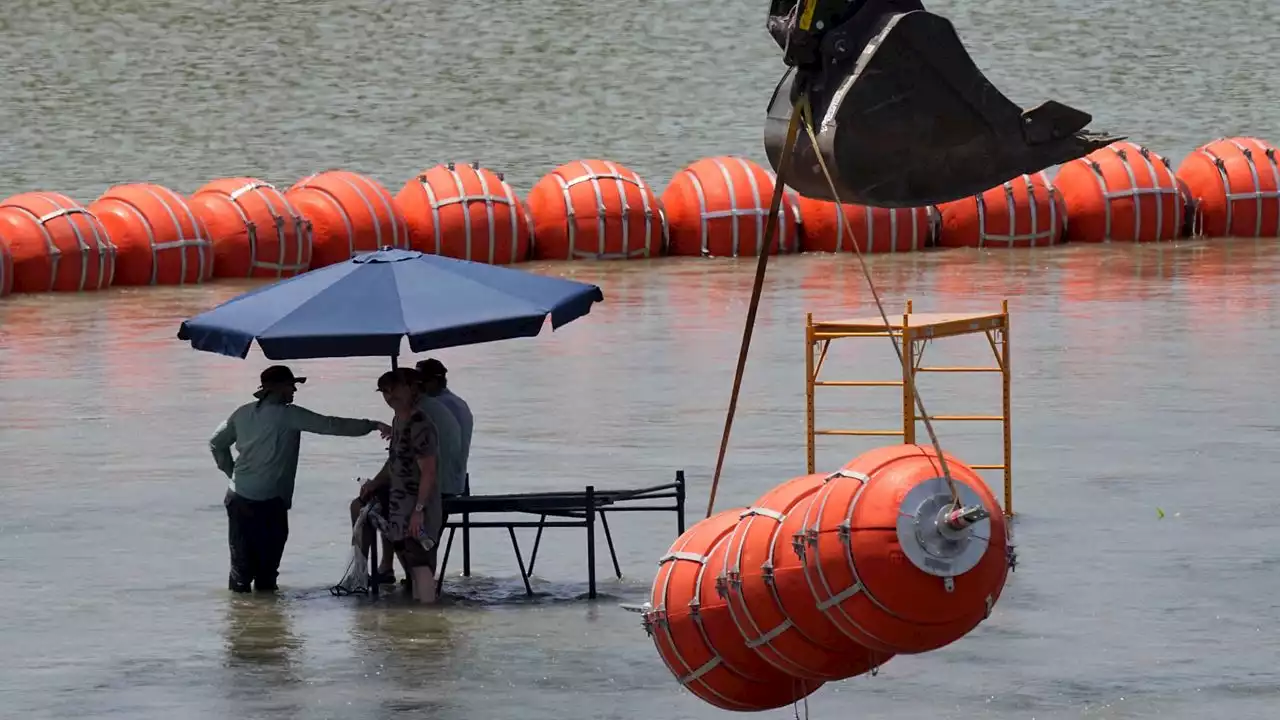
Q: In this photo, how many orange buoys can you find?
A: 15